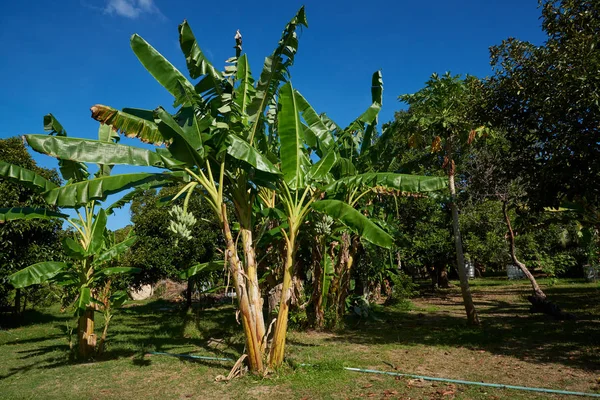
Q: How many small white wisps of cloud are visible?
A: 1